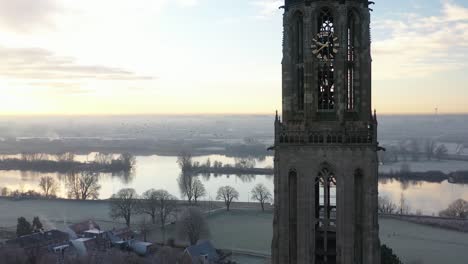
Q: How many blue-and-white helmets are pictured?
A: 0